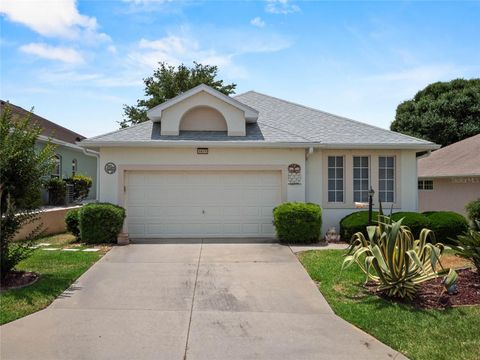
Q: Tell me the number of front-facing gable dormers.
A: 1